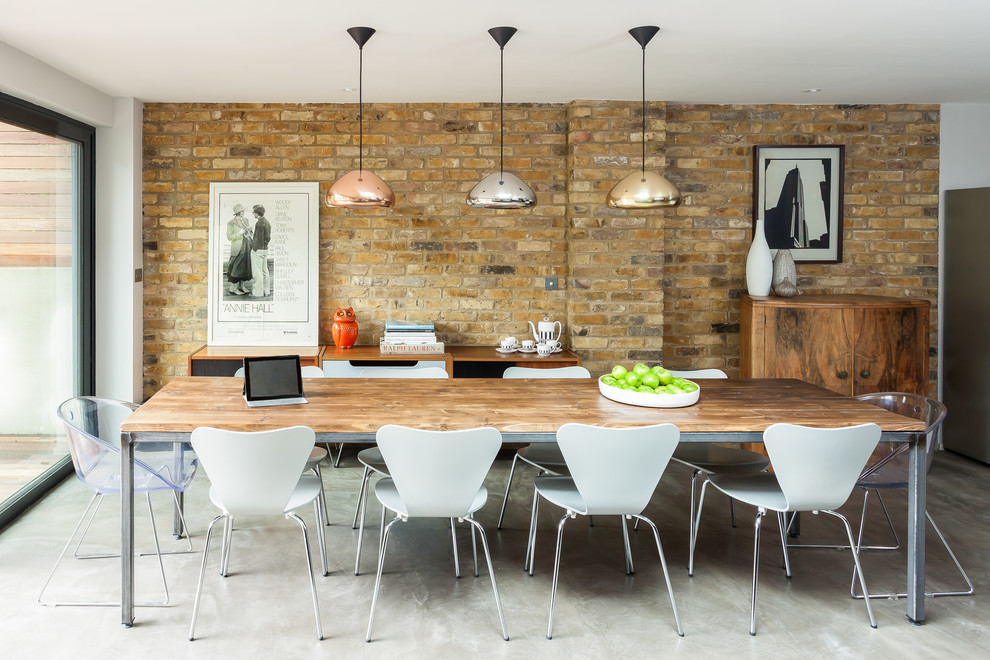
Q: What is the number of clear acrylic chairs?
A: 2